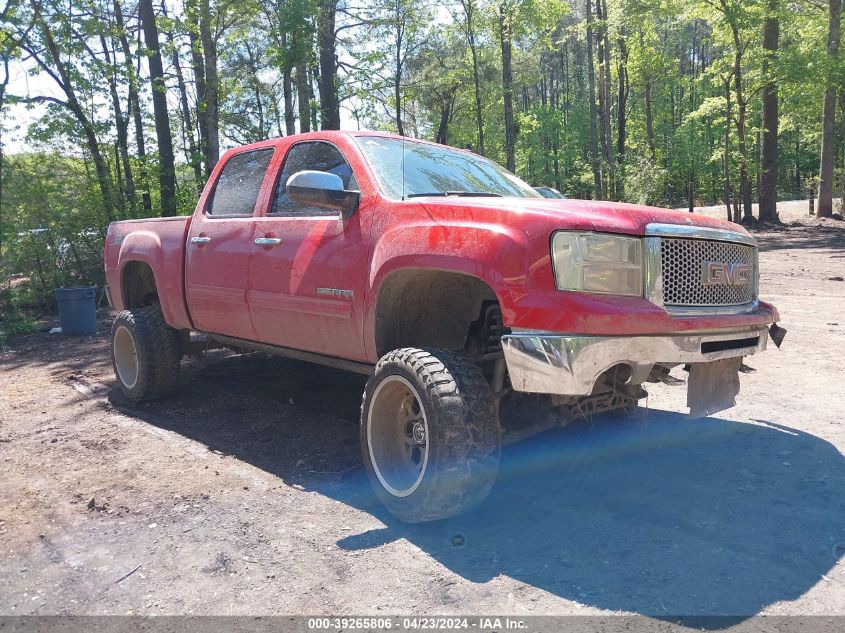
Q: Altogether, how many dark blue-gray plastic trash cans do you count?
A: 1